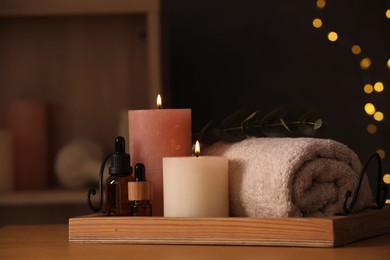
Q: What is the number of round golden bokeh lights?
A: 15